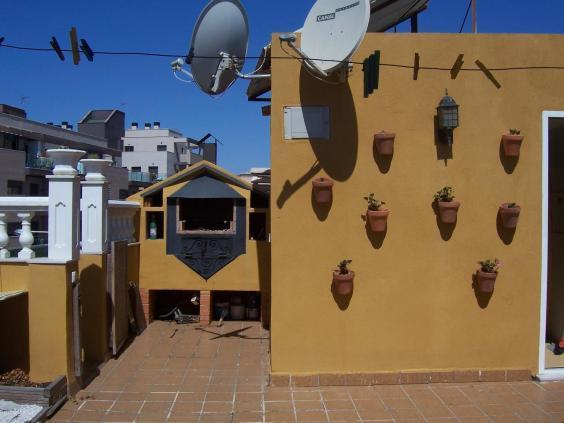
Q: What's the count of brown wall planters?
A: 8